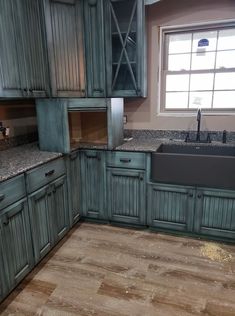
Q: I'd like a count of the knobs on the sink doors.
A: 2